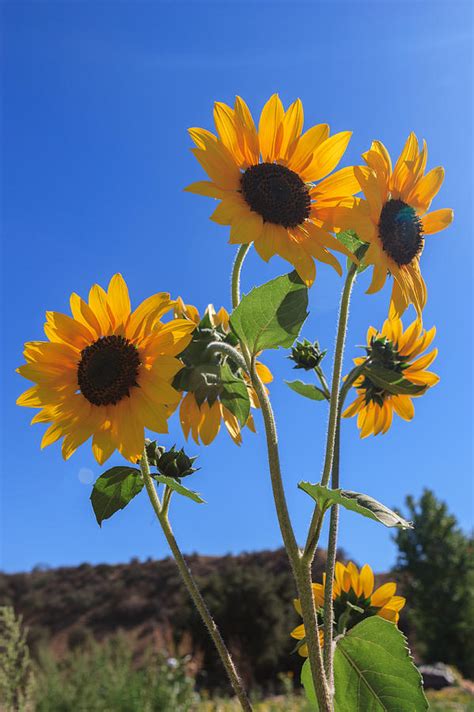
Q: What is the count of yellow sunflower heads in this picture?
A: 6